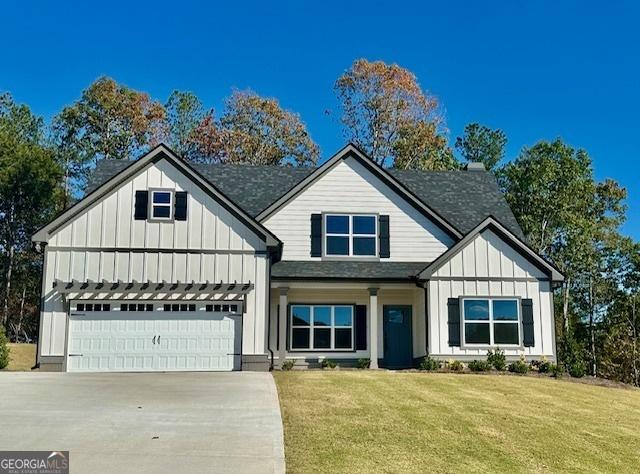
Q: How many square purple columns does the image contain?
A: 0